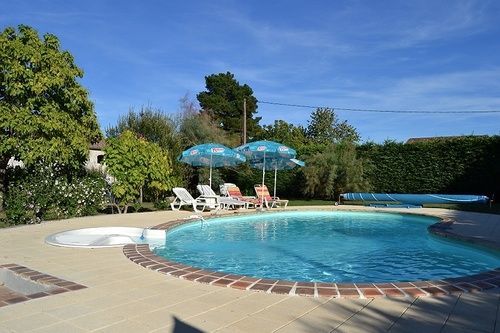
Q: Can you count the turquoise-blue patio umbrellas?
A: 3